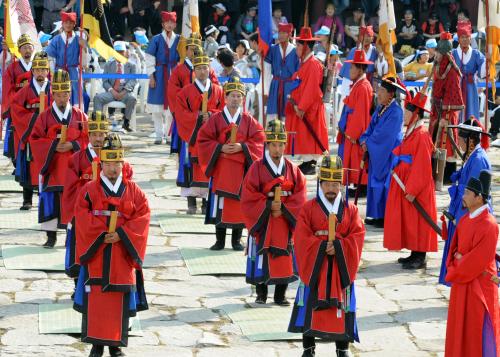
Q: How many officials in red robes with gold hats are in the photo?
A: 10